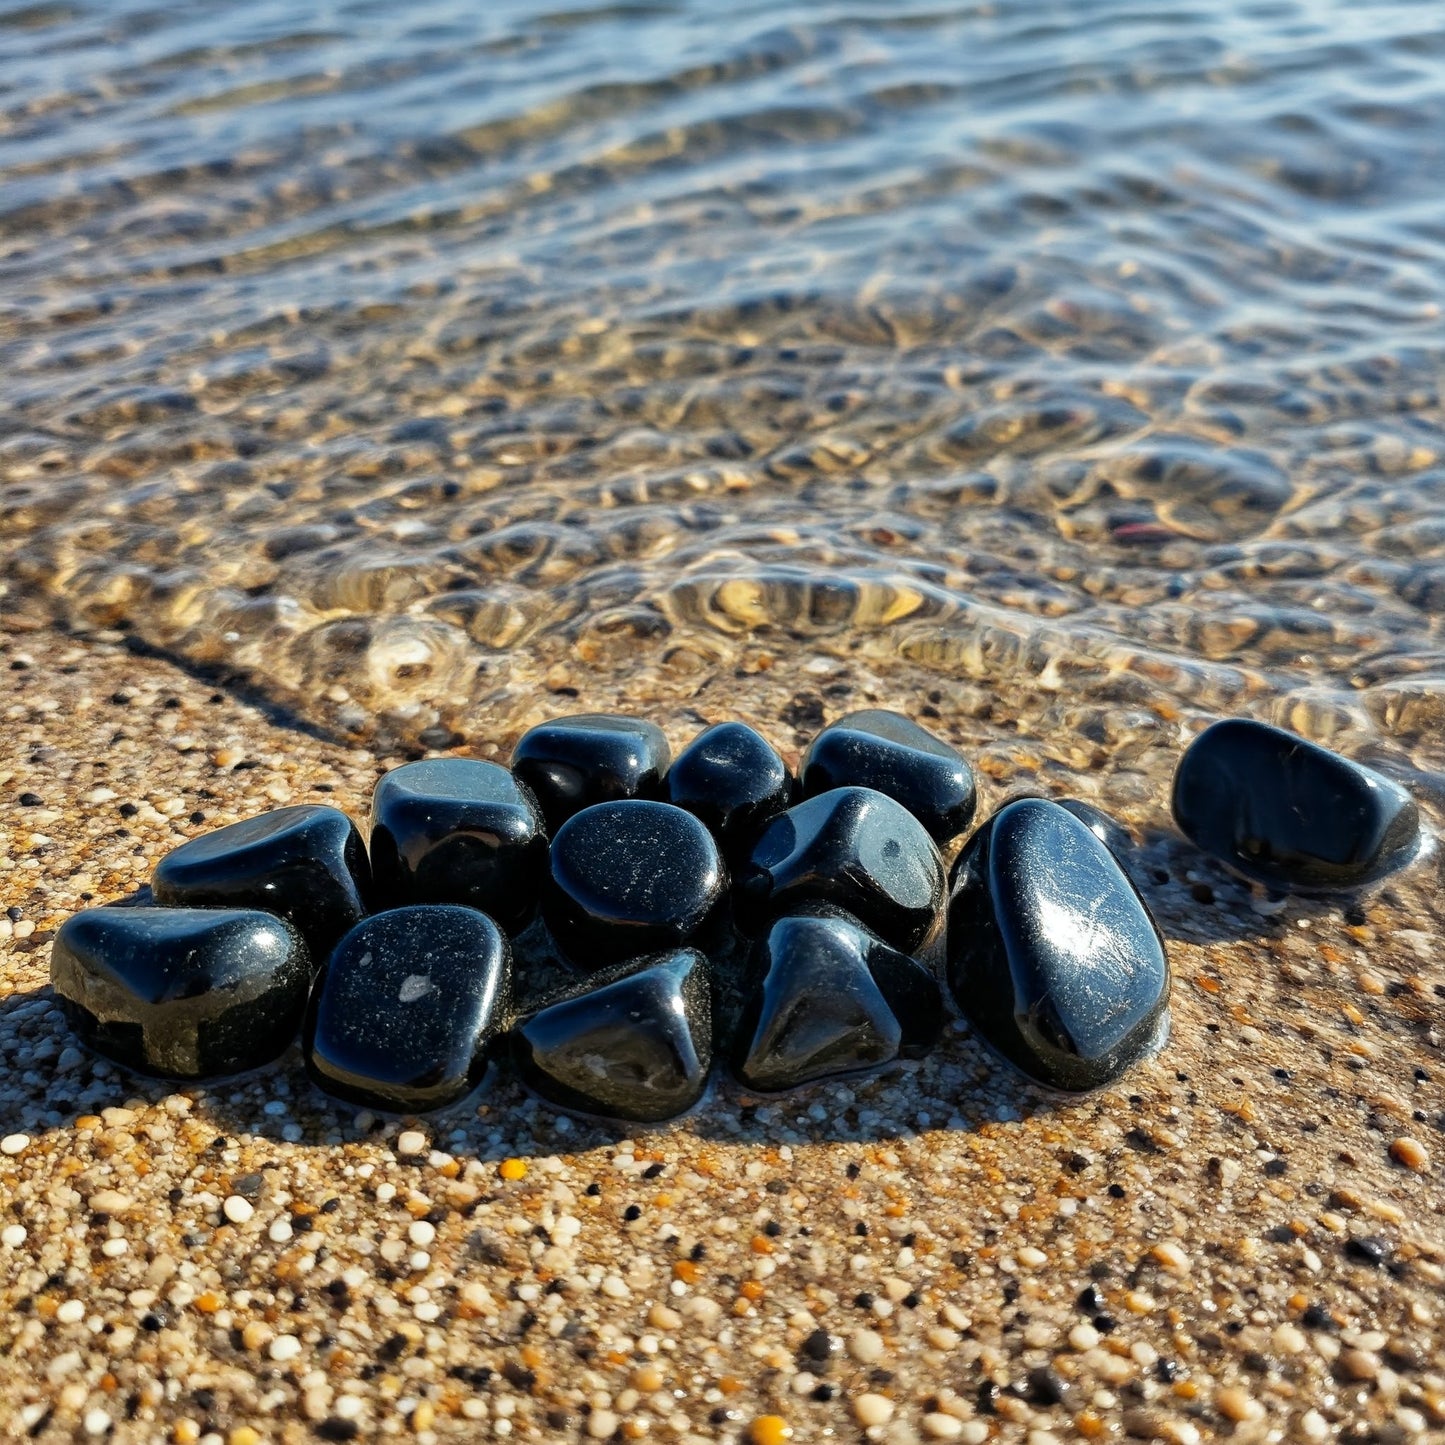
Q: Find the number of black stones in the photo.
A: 14